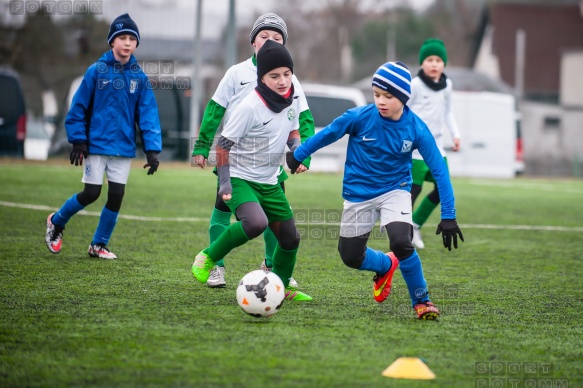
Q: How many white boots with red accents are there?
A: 2